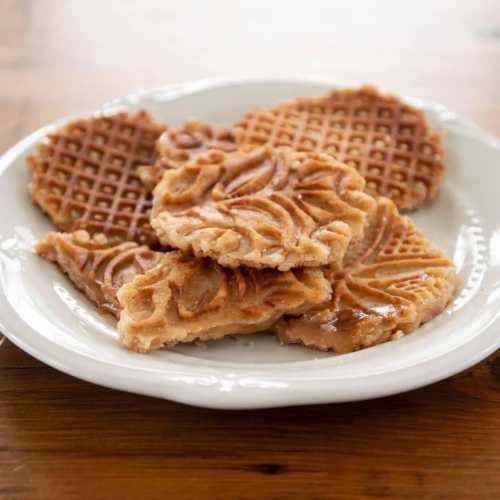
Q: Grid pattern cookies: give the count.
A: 2